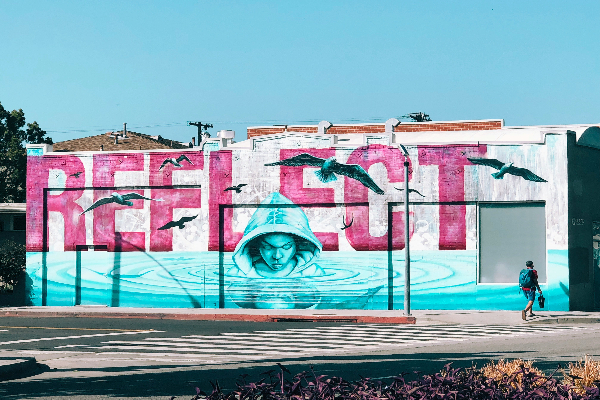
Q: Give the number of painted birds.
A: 9